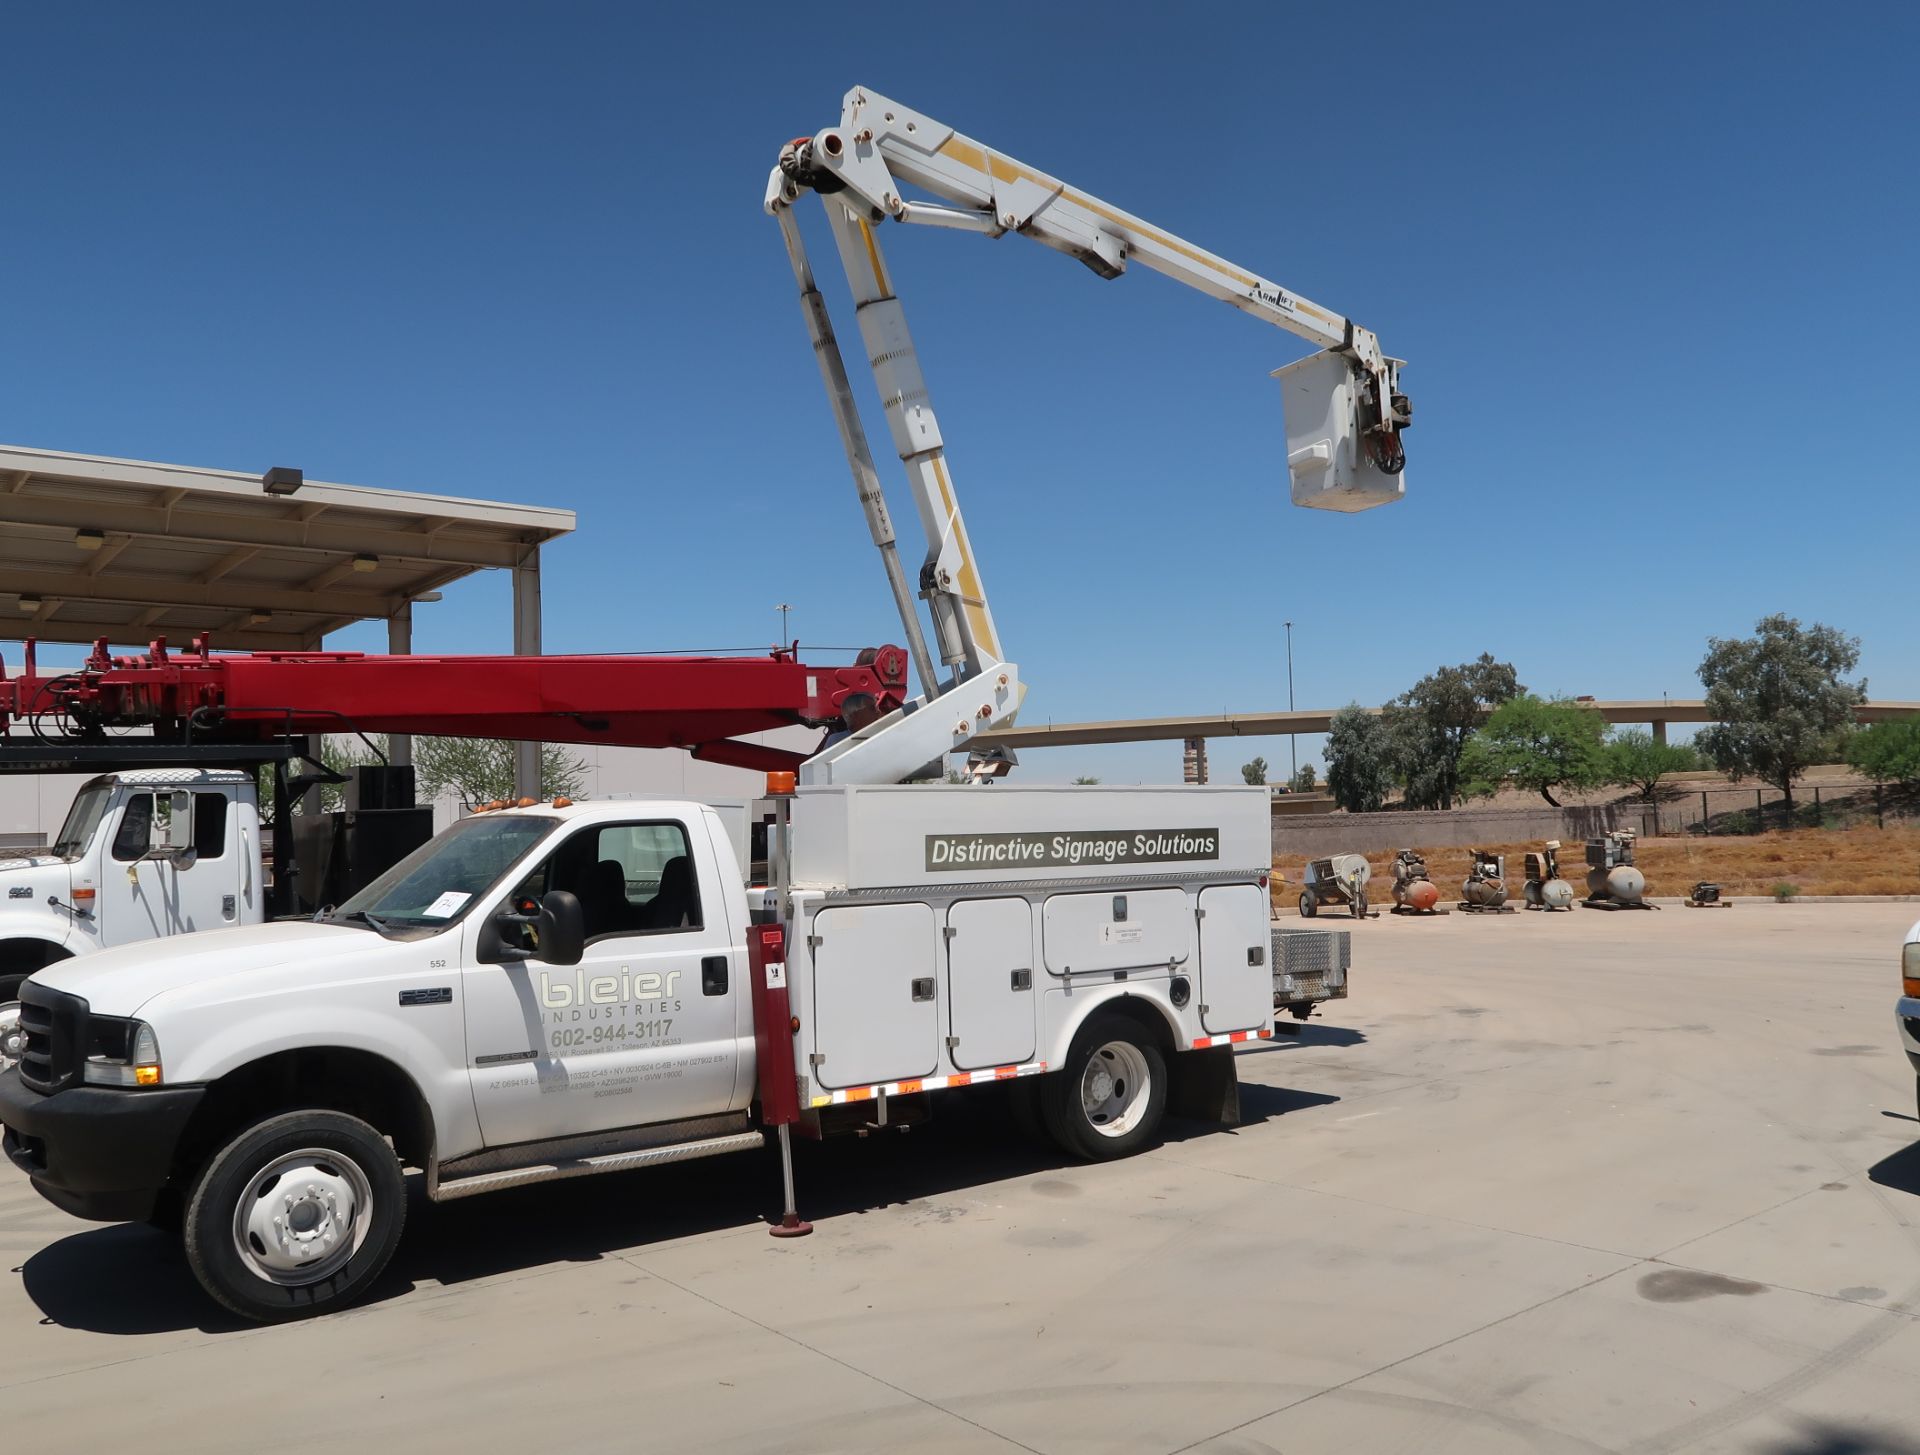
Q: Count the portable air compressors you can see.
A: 4